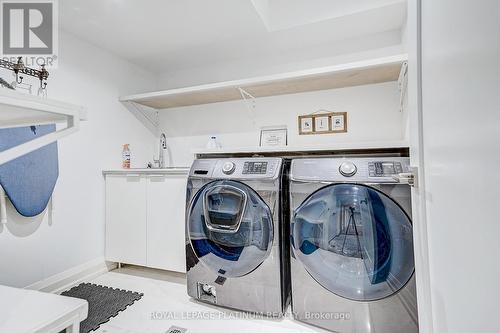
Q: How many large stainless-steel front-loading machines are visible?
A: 2